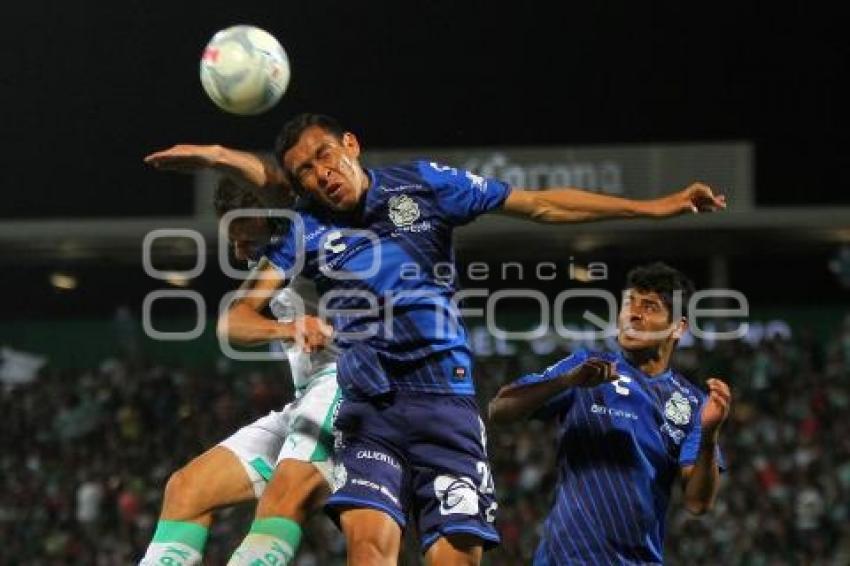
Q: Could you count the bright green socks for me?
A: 2